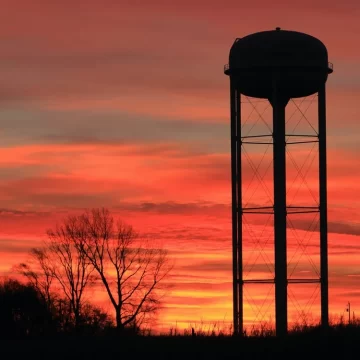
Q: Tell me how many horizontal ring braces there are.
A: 3